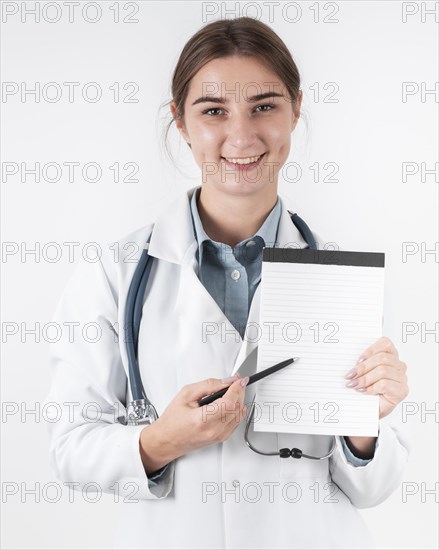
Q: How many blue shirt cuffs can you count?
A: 2